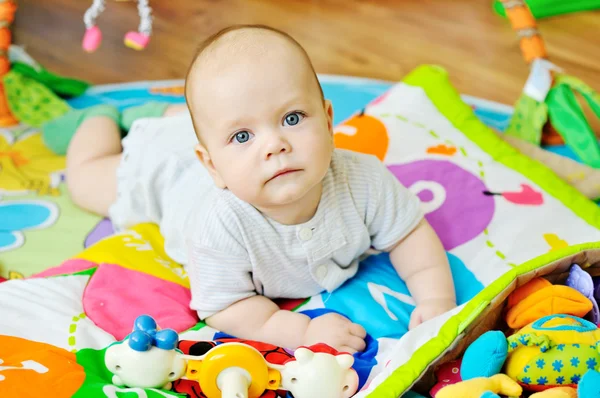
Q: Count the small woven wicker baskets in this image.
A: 0